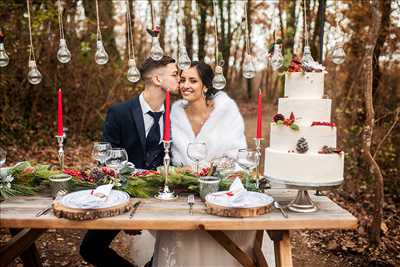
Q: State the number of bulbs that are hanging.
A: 12